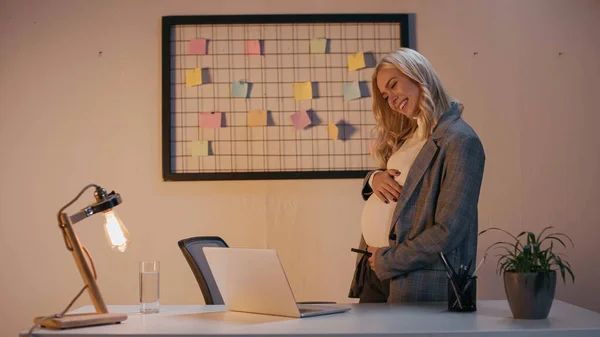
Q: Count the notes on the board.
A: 13